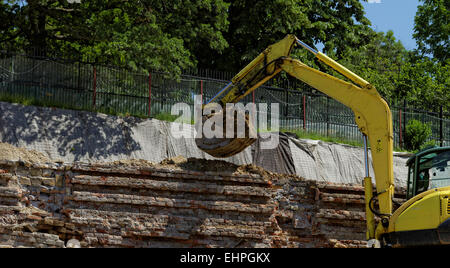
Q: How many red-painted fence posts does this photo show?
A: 6